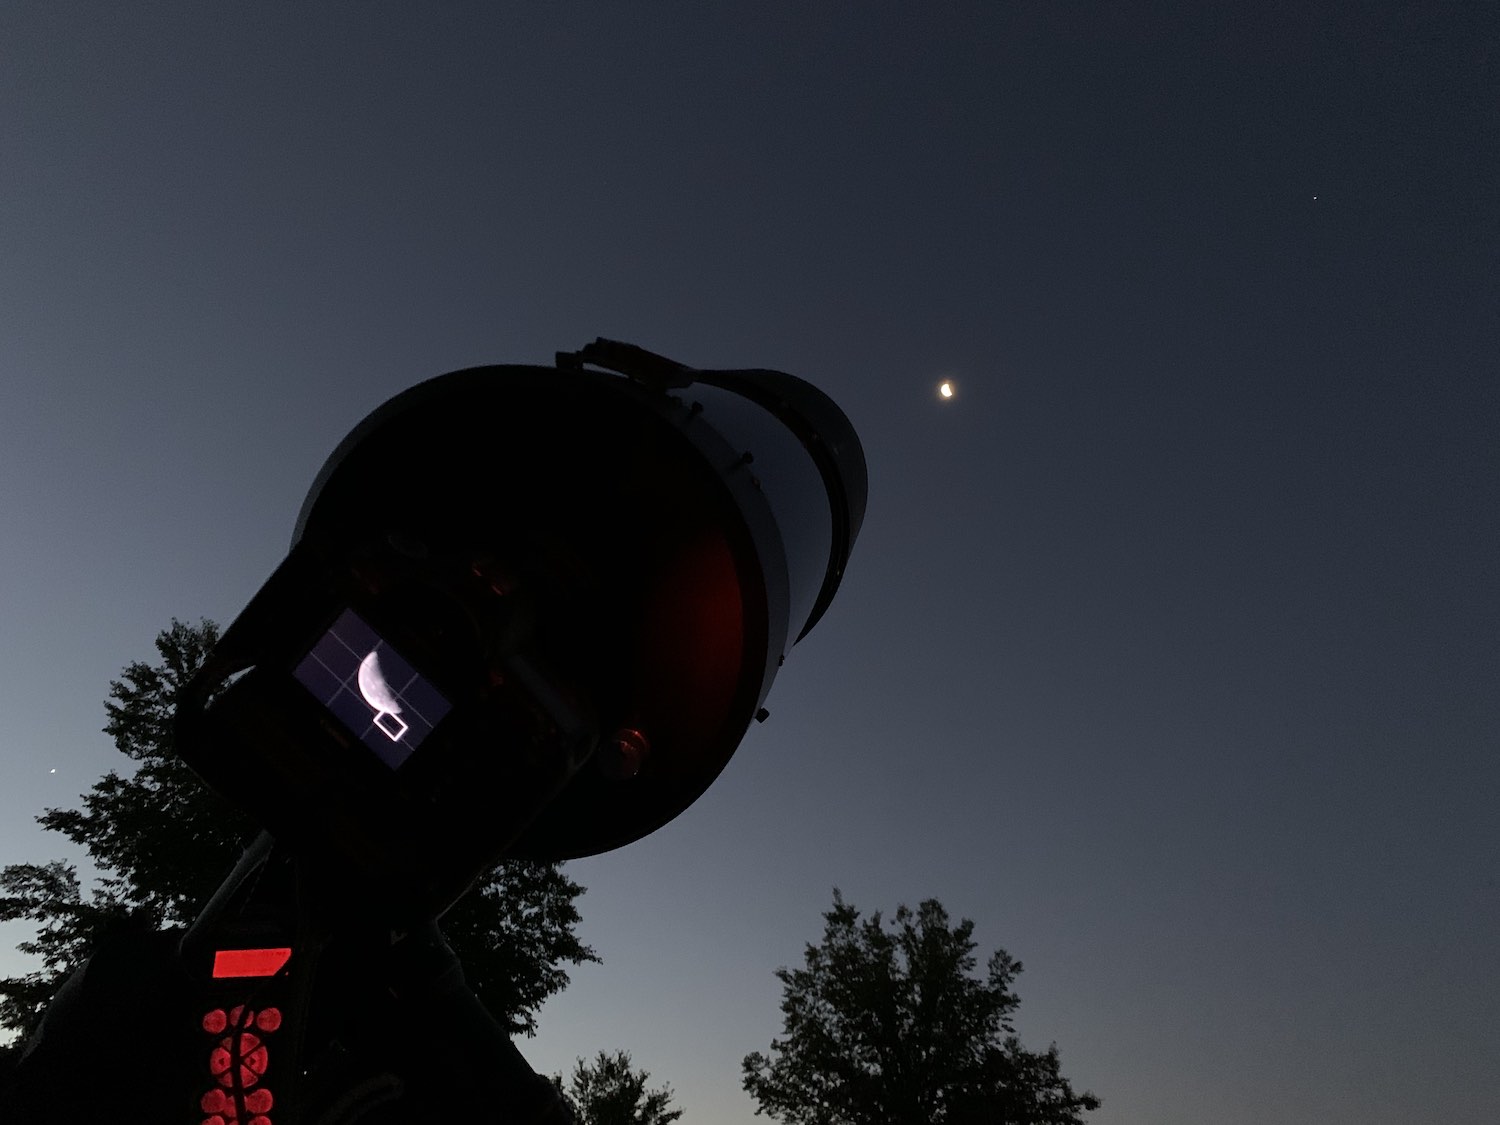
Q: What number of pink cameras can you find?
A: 0